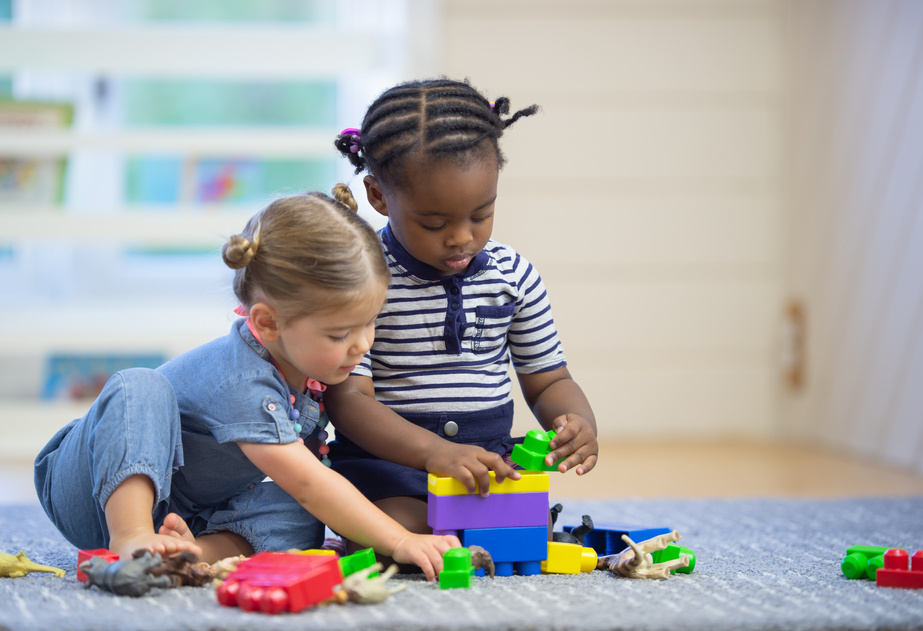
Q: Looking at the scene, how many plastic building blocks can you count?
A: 14